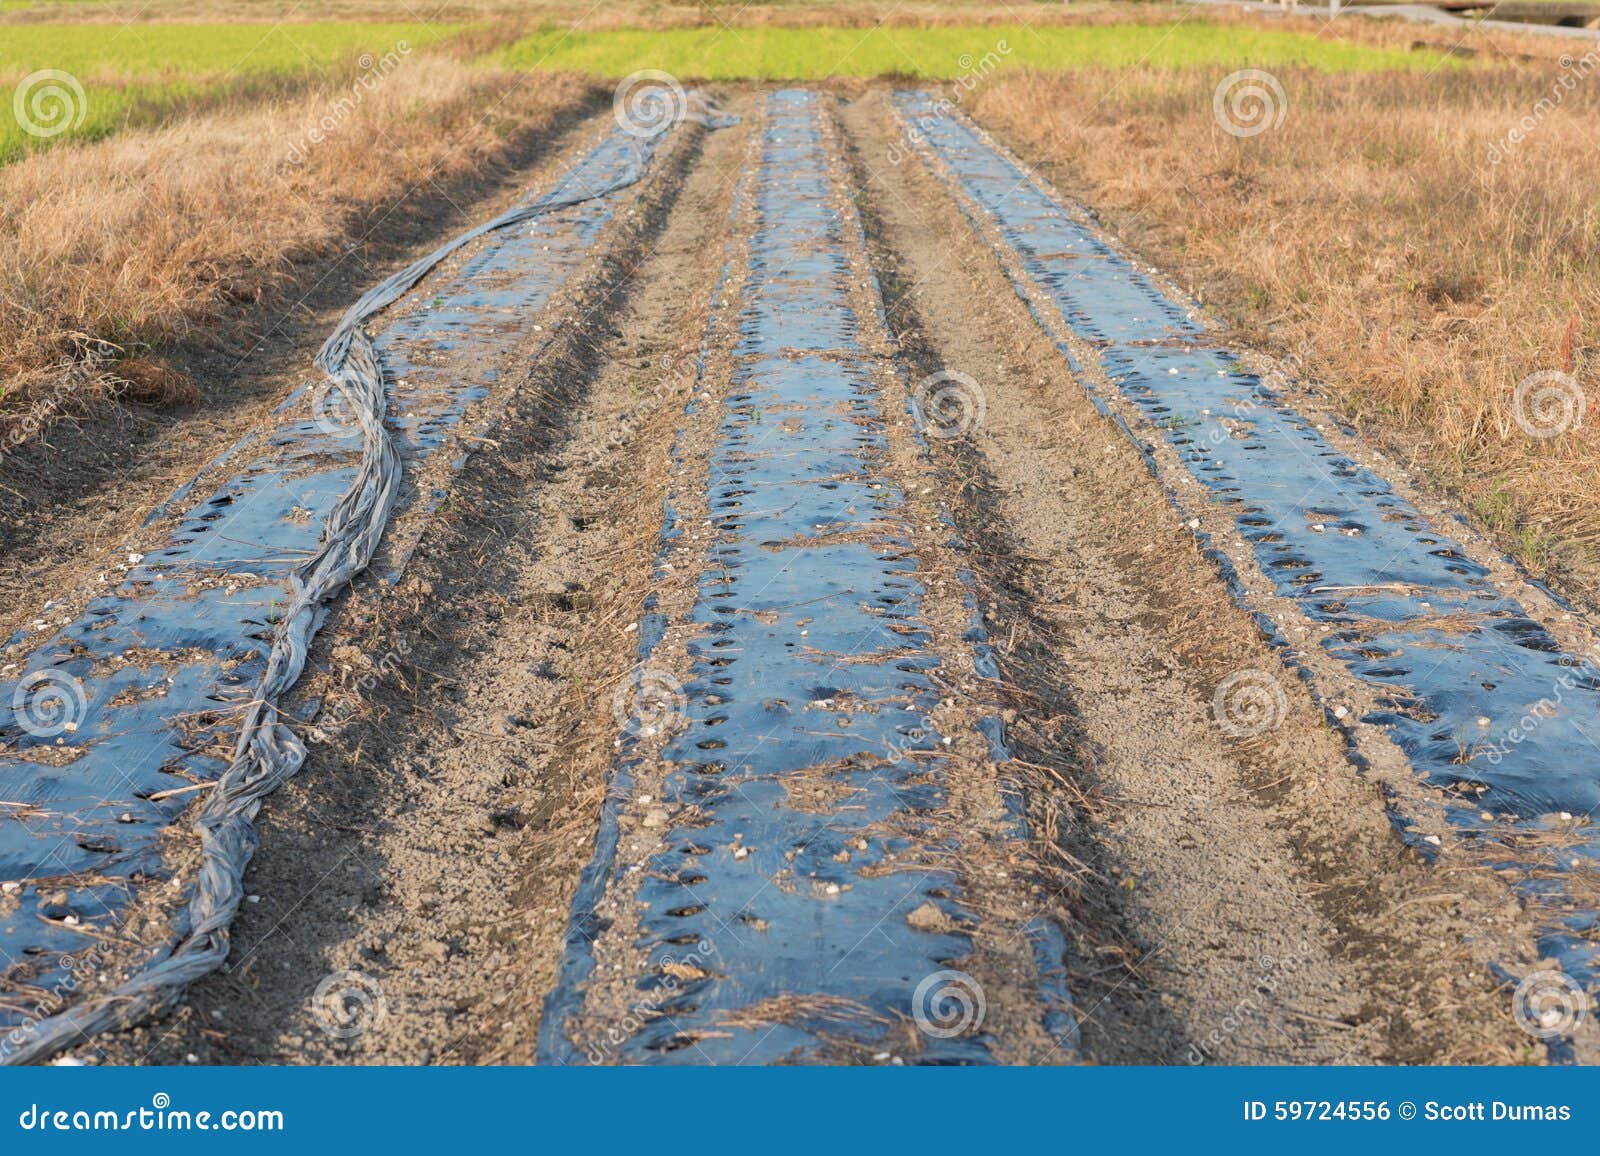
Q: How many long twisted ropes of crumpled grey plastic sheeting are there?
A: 1